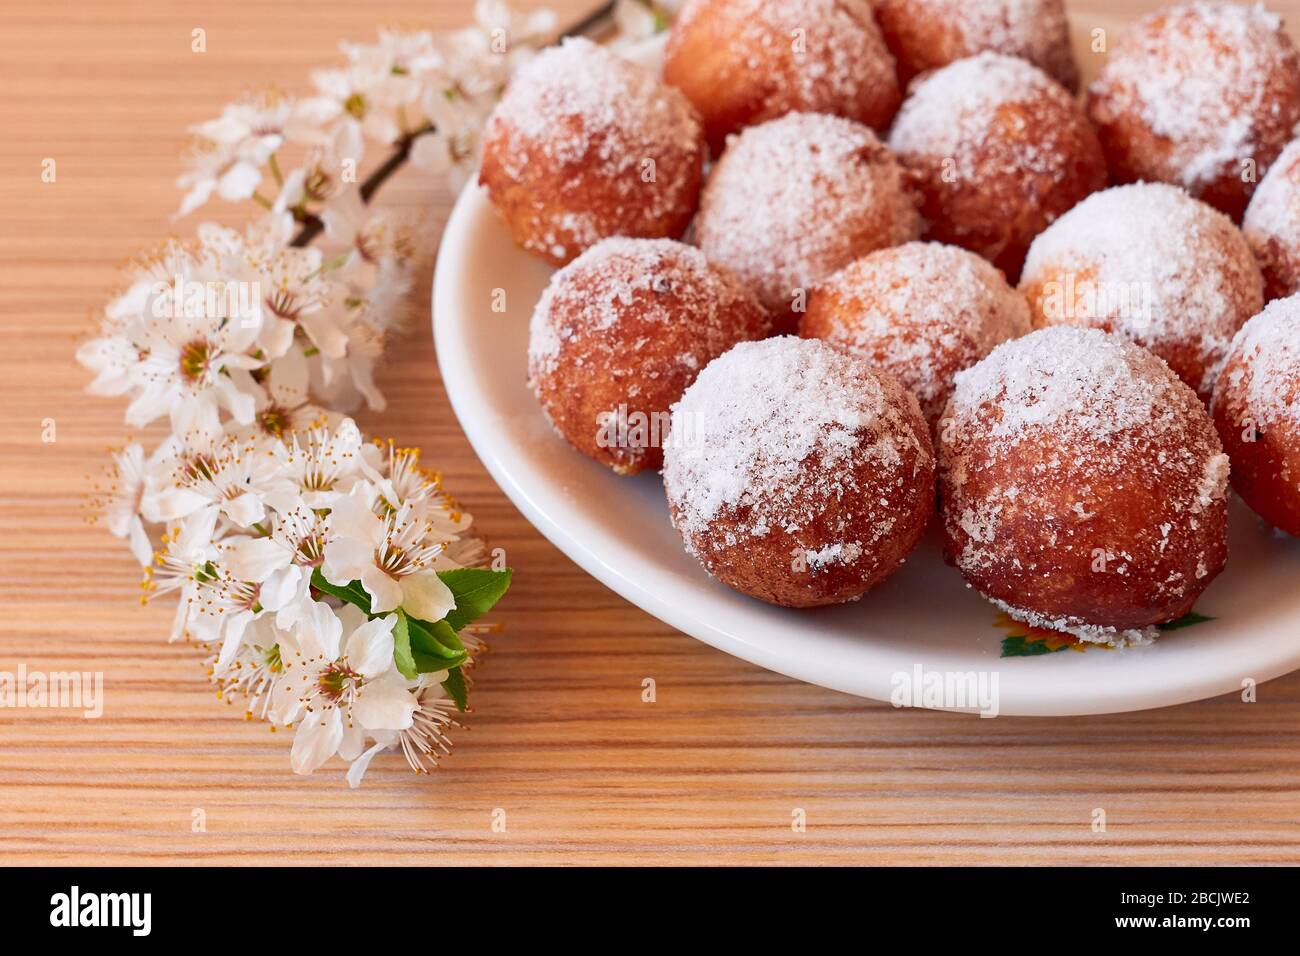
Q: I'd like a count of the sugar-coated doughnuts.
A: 13